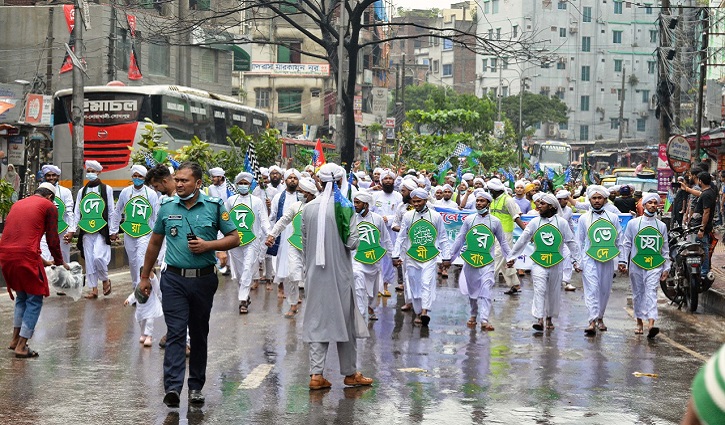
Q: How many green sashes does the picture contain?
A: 11